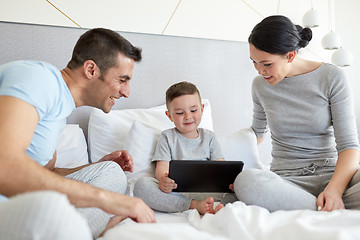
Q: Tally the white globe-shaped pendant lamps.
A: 3